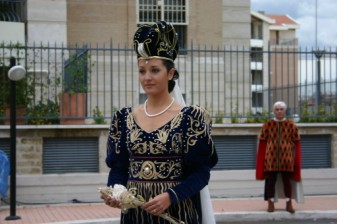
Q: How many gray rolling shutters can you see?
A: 4